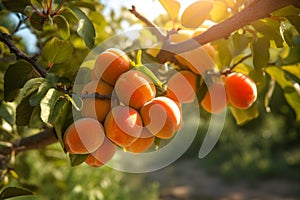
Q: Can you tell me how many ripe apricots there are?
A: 12